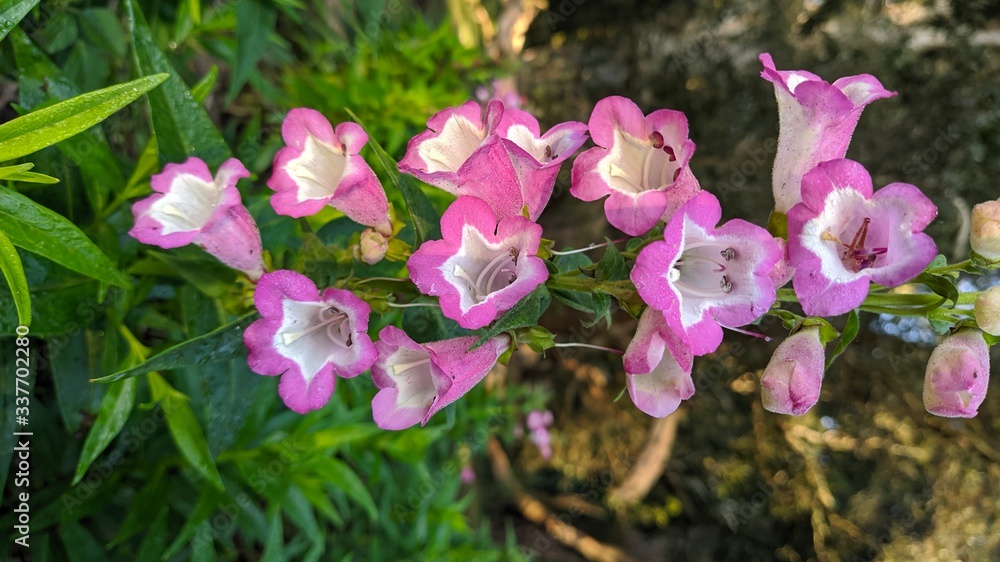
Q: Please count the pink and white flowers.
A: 12